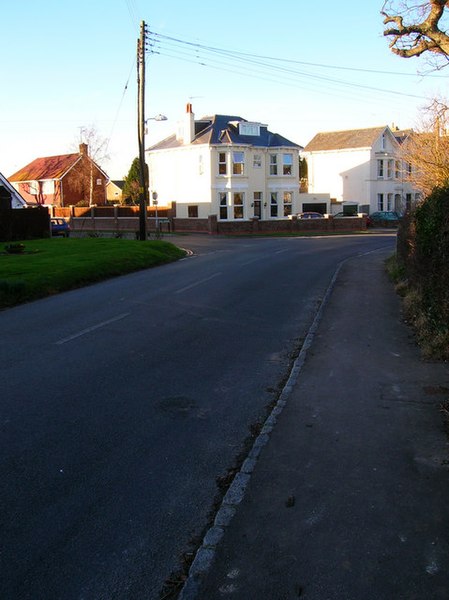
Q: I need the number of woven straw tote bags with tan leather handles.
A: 0